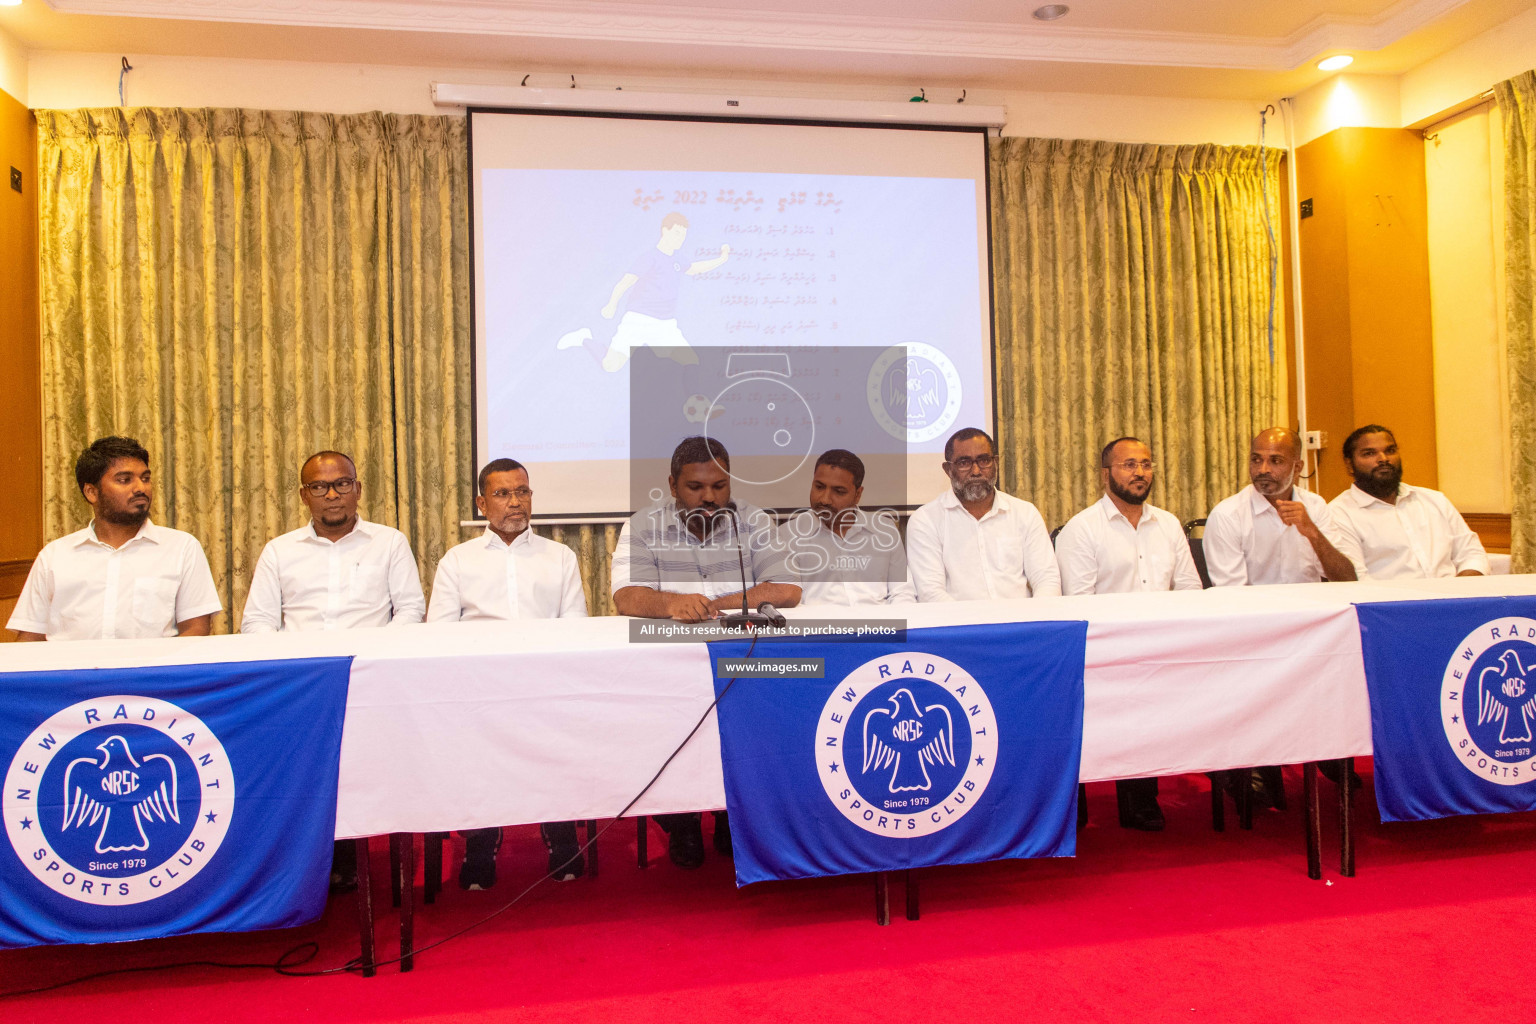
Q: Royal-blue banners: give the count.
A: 3